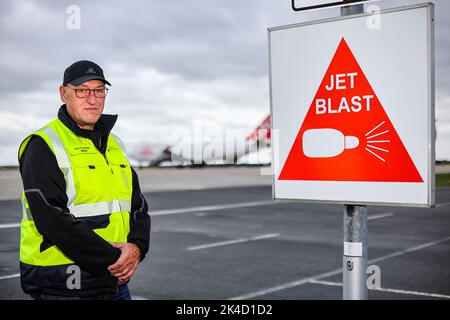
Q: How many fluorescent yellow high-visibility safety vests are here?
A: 1